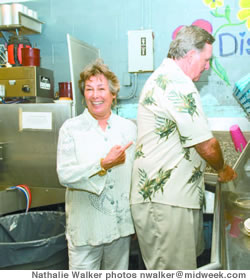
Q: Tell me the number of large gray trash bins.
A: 1